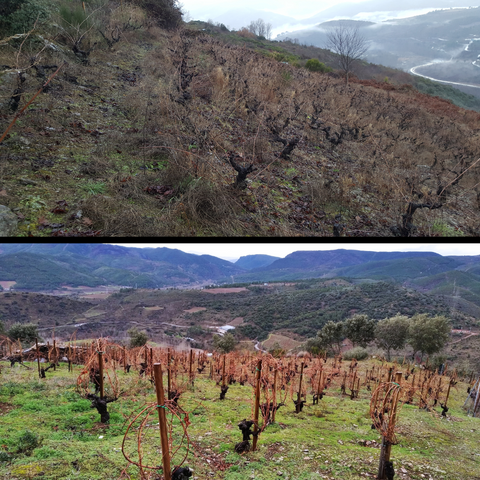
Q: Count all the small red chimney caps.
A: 0